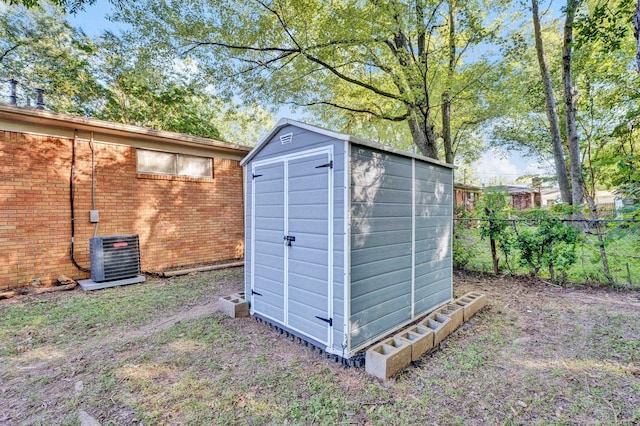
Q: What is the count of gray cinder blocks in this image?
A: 8